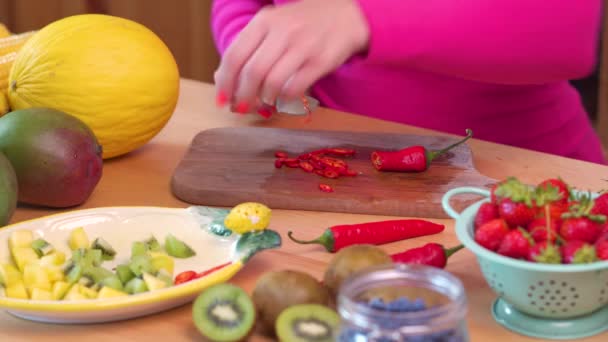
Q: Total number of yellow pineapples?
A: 0